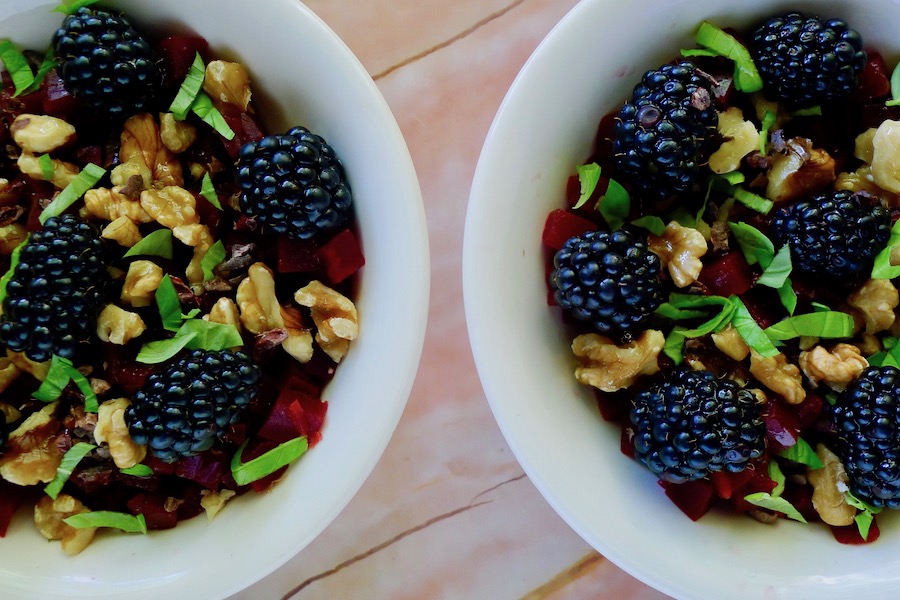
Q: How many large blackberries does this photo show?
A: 10